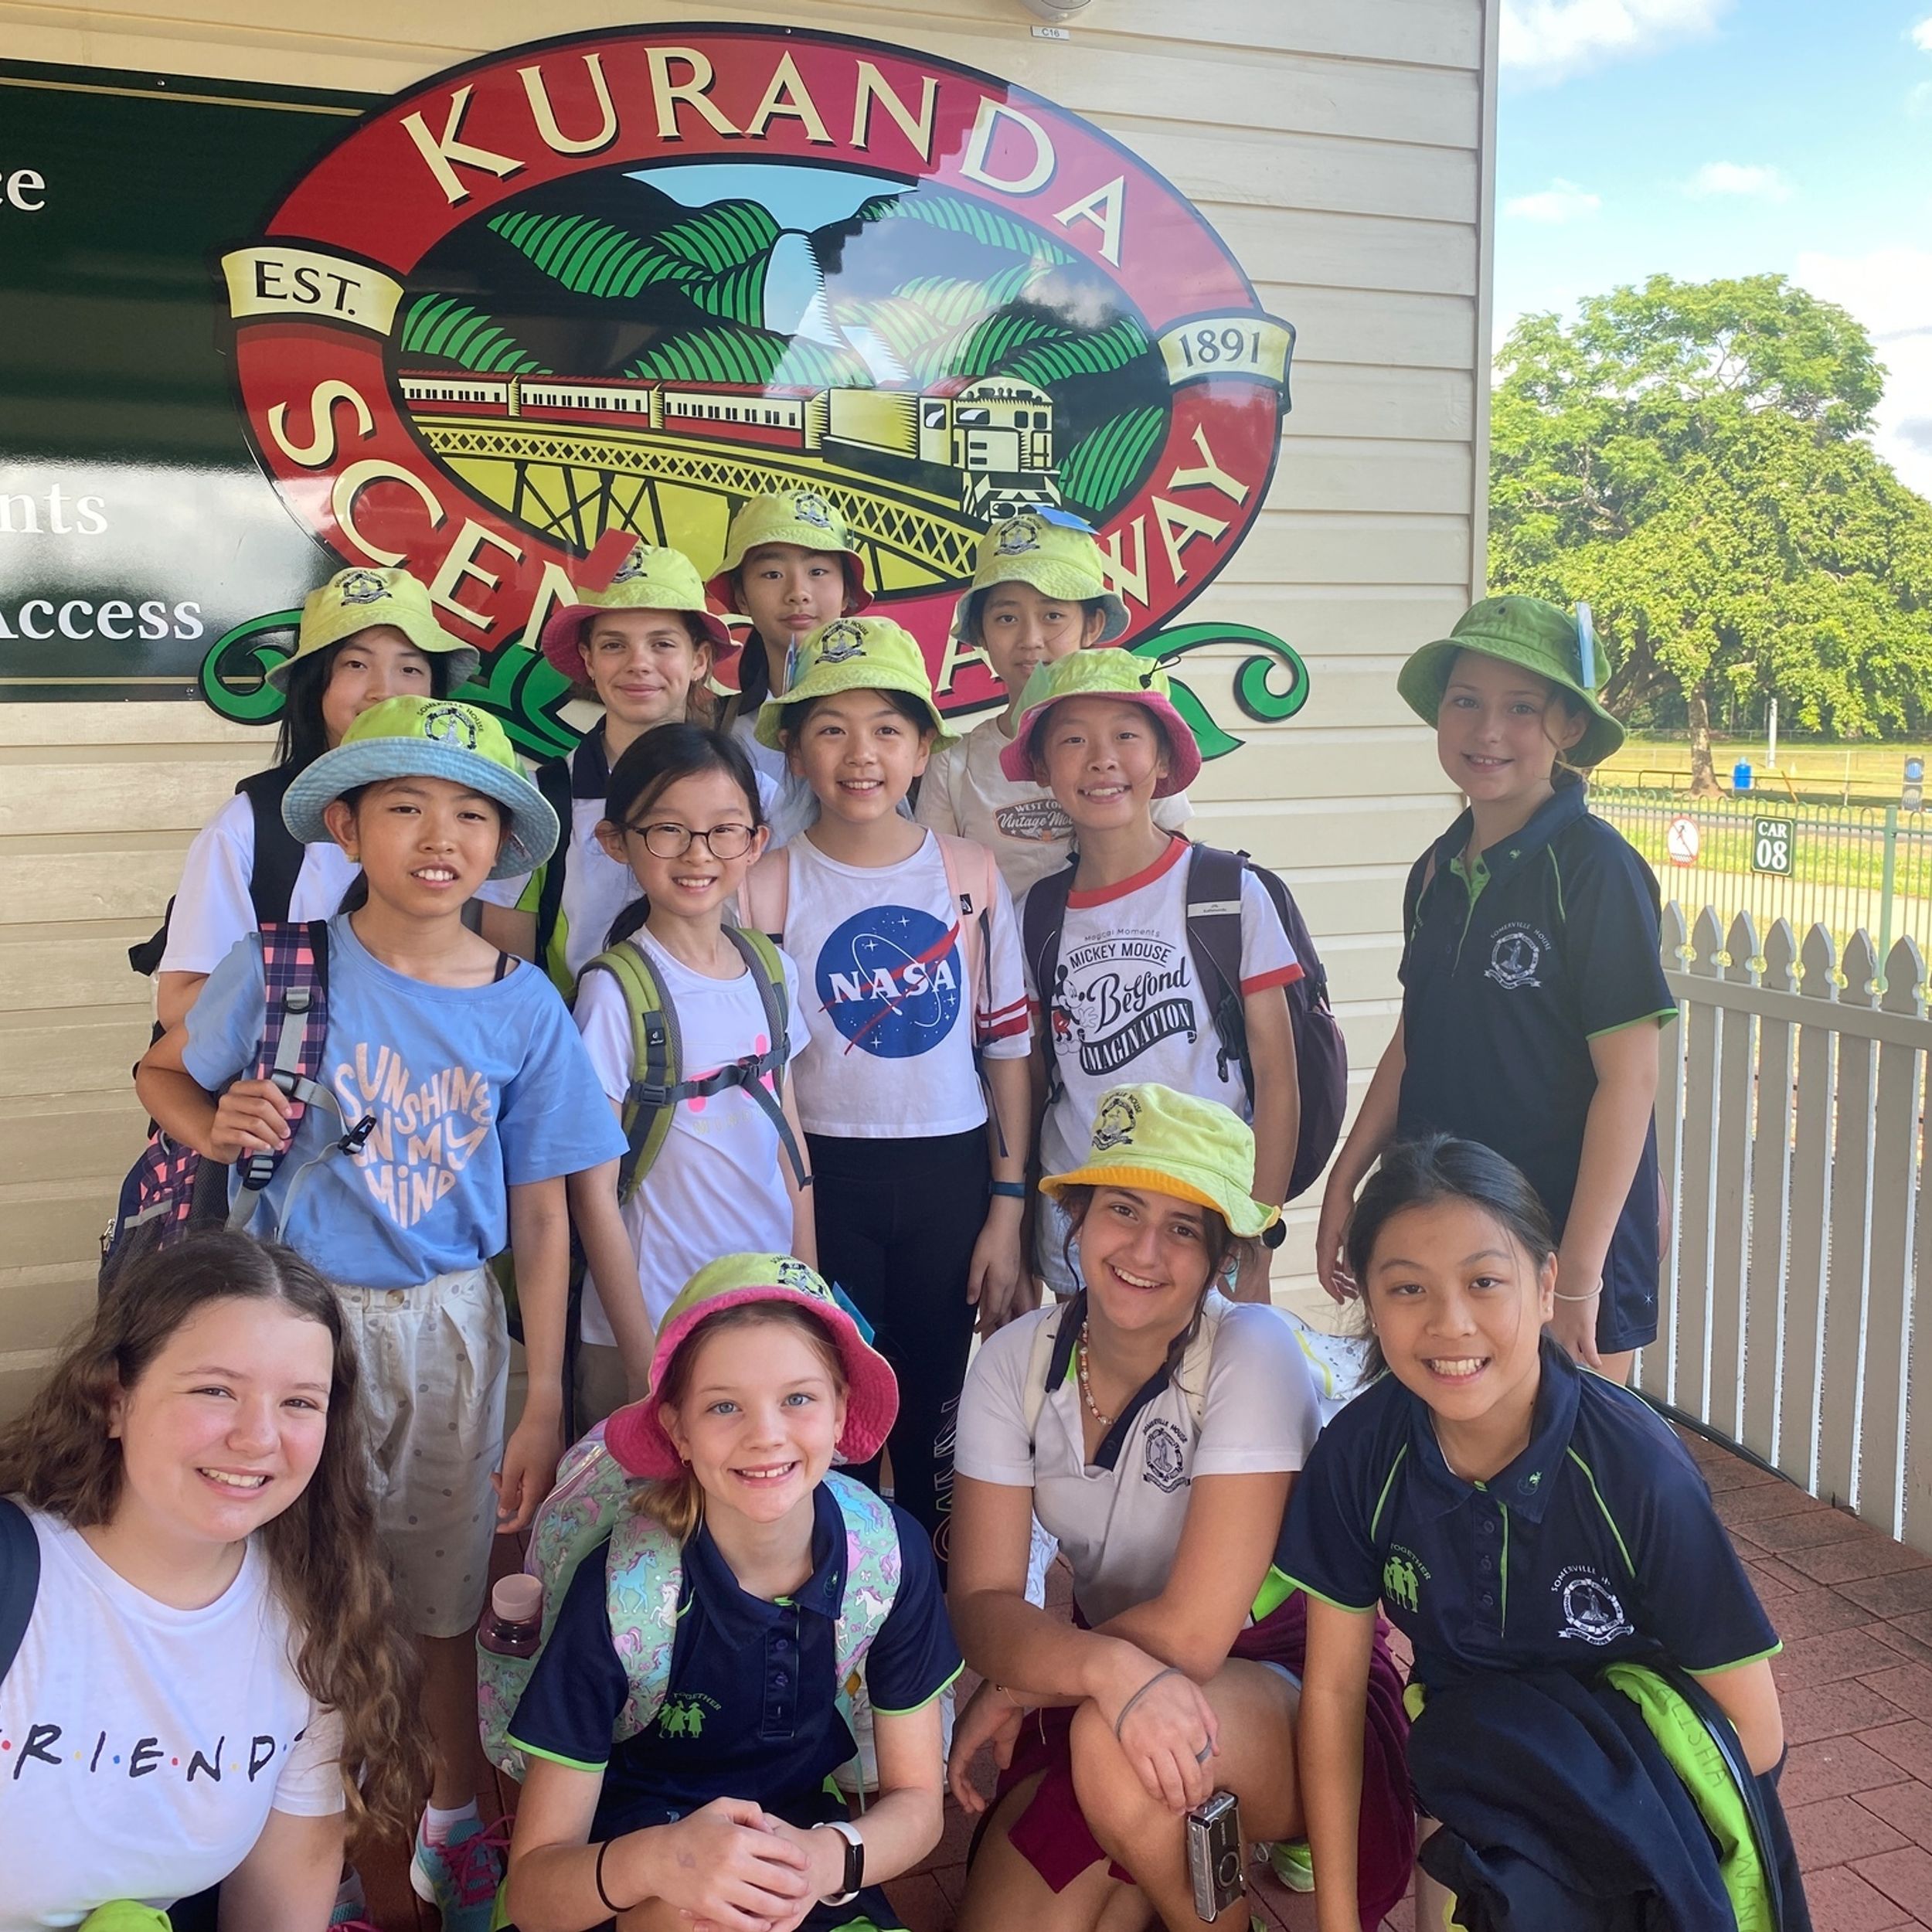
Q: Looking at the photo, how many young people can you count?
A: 13